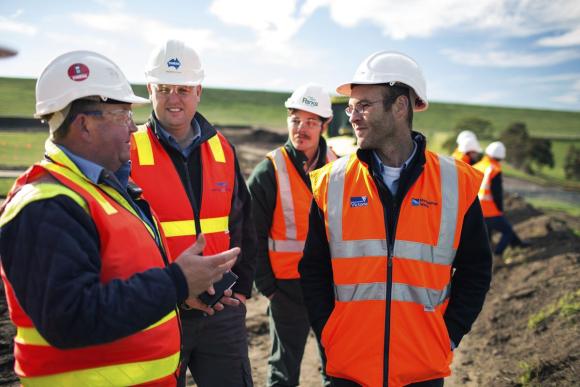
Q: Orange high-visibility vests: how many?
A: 6